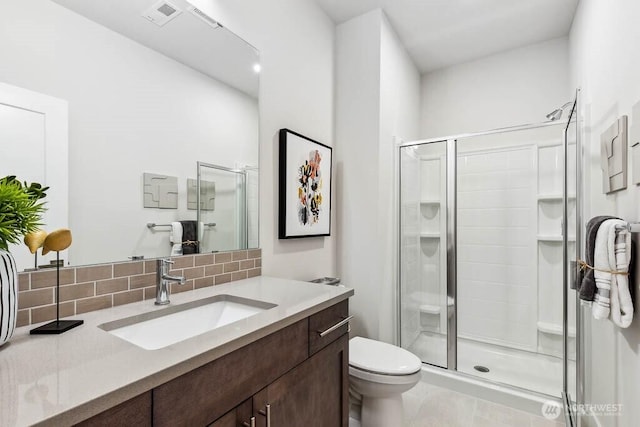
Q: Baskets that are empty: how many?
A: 0